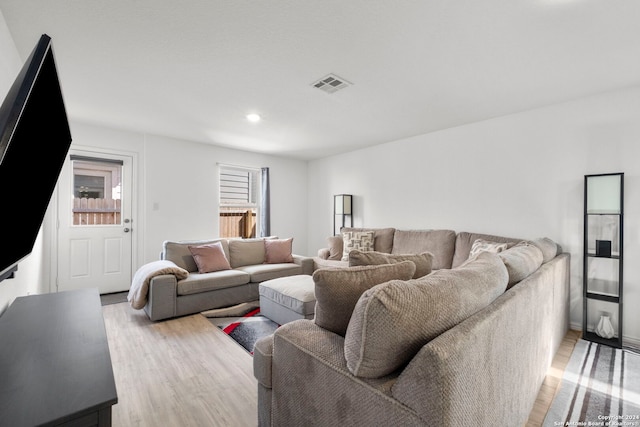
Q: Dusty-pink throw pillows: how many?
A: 2